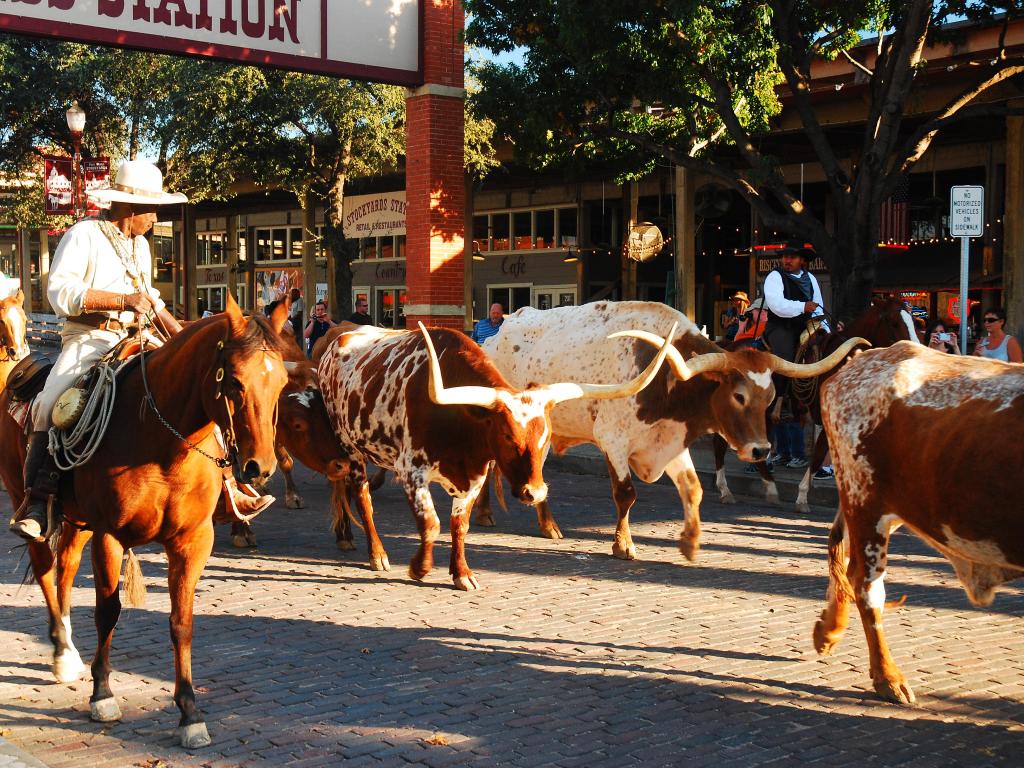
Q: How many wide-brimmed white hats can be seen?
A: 1